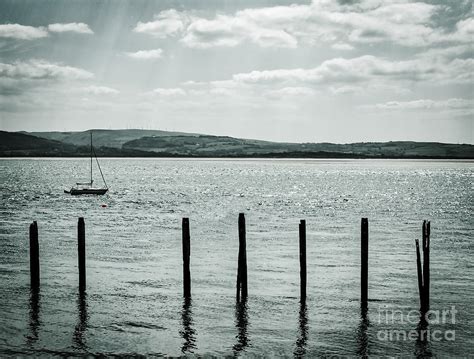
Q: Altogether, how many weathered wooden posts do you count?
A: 7